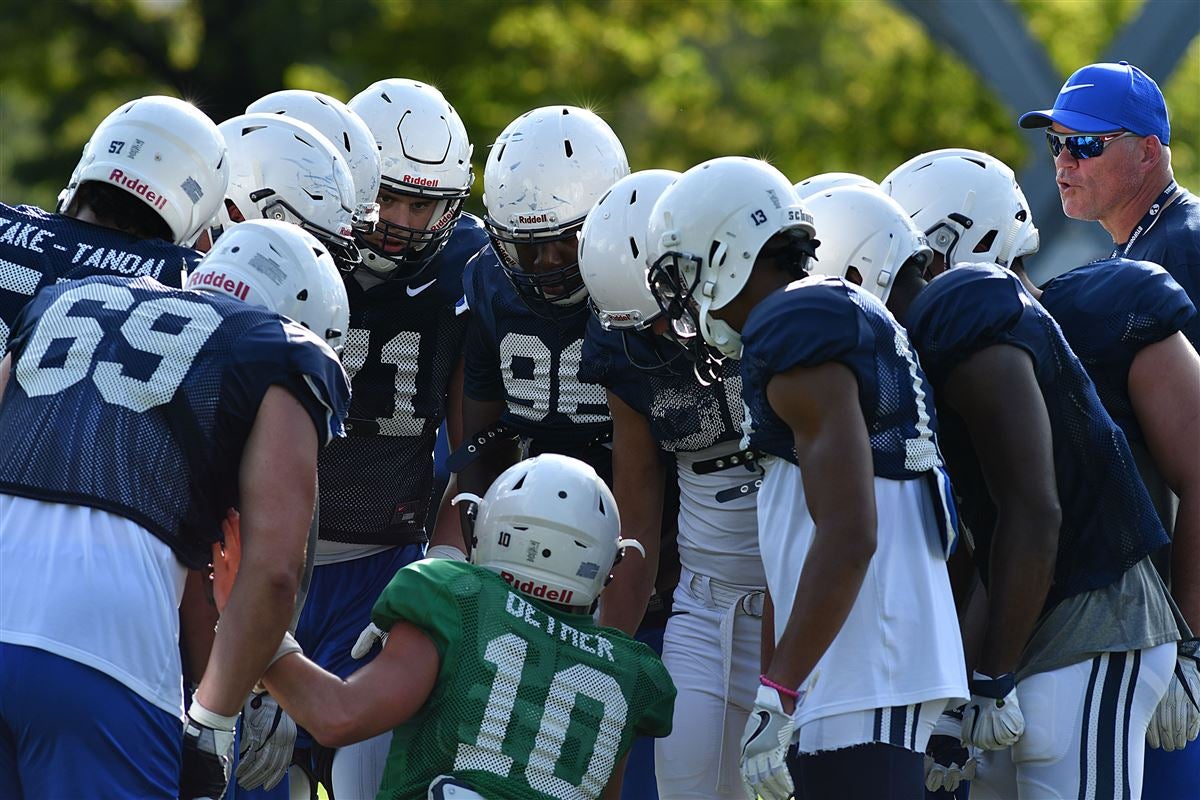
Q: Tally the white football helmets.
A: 12